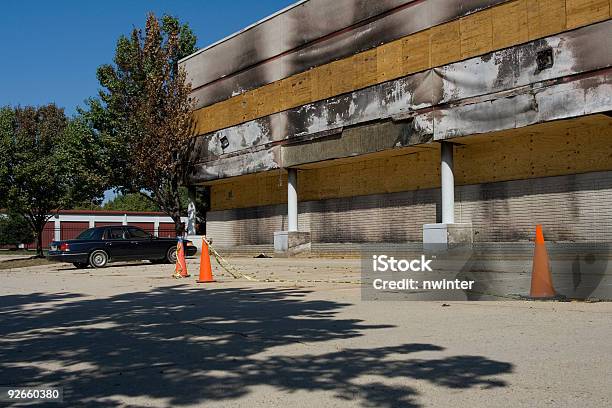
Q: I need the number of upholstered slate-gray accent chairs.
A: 0